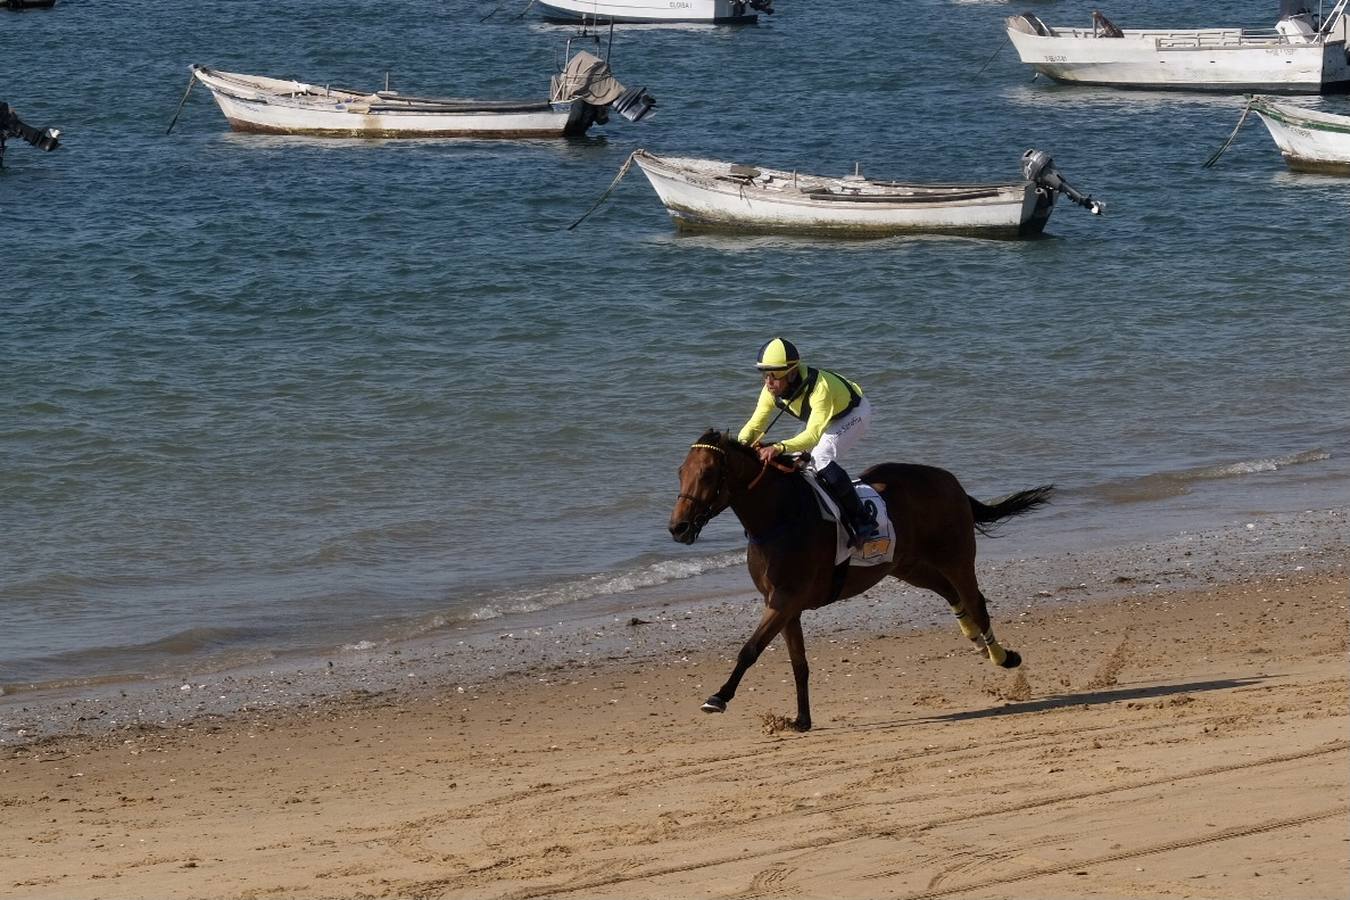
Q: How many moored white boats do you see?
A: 5